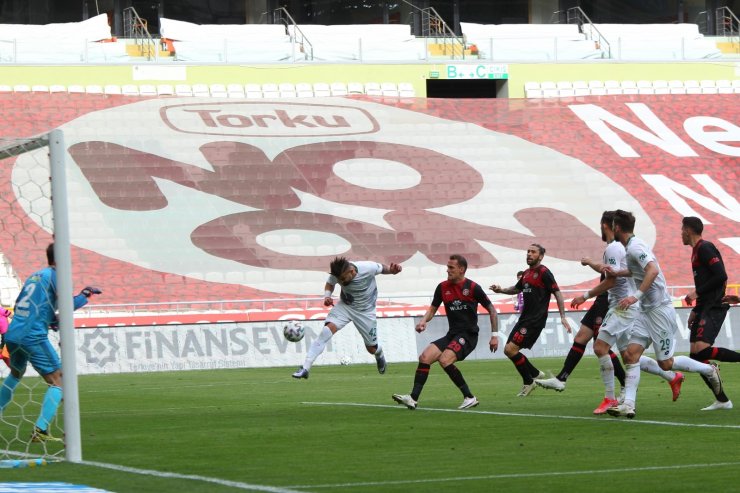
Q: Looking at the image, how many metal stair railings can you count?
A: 5